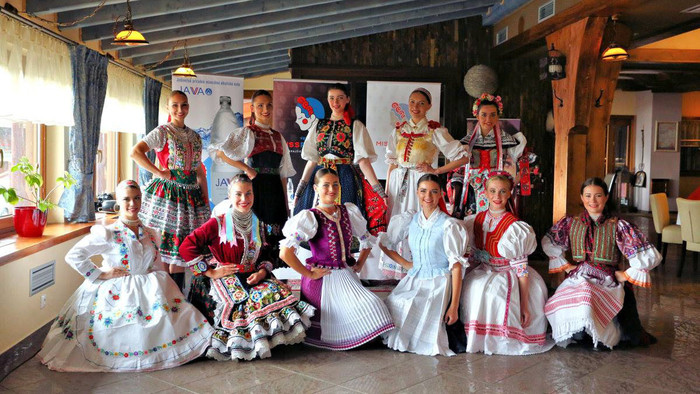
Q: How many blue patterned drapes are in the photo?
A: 2